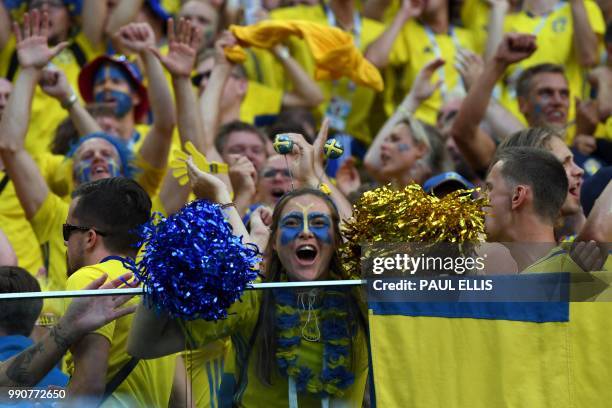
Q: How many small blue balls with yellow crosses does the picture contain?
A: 2